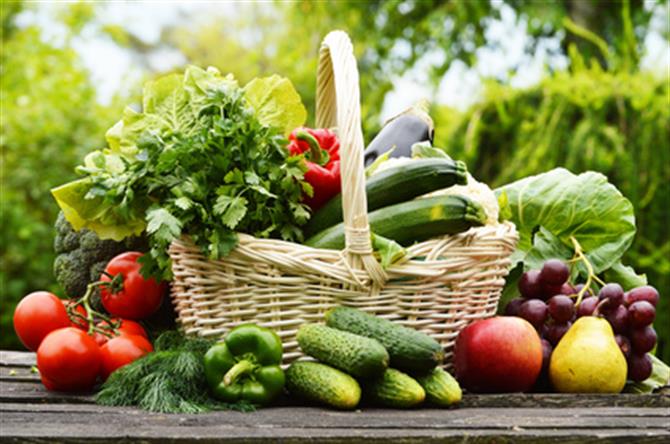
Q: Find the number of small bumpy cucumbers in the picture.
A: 5